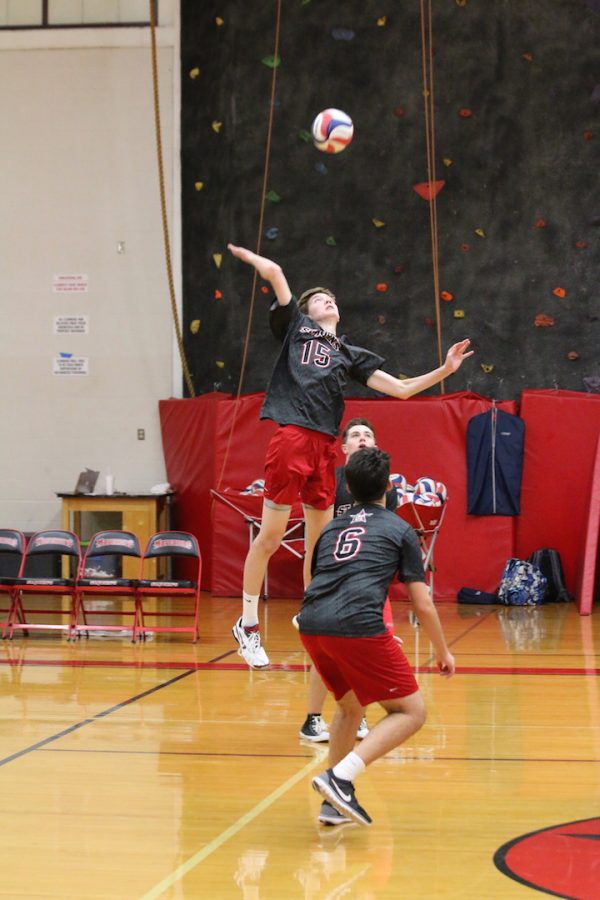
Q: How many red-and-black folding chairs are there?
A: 4